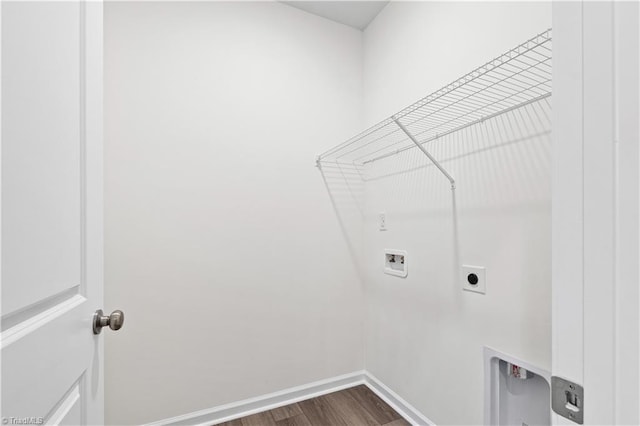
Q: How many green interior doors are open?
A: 0